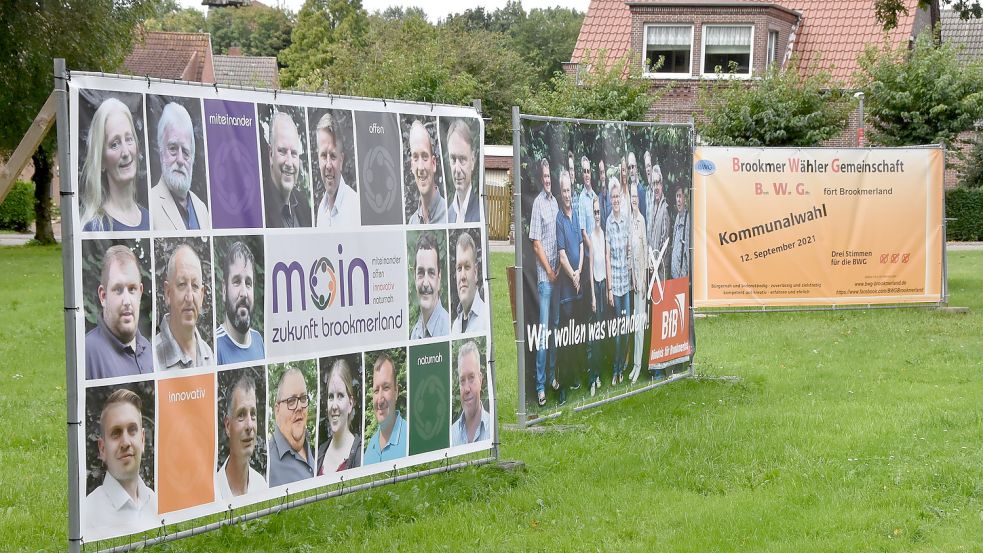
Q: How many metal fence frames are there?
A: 3